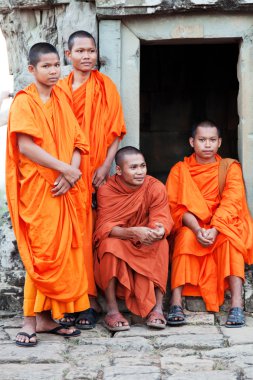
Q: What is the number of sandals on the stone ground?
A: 8